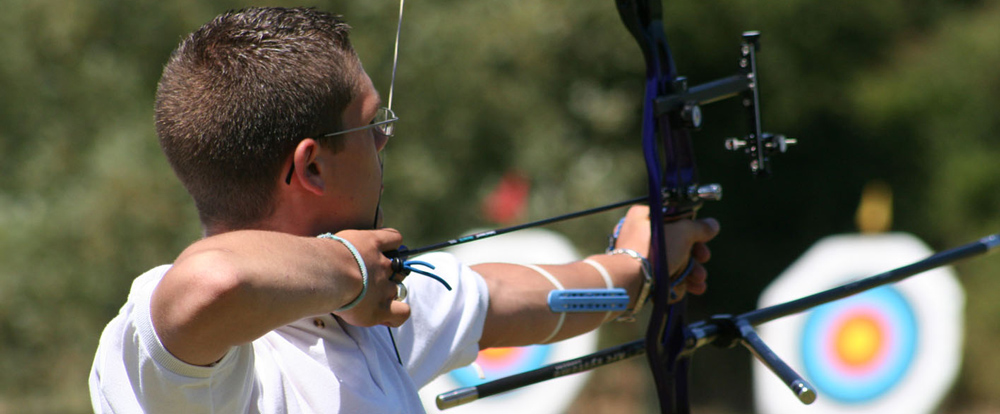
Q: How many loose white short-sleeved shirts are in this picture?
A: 1